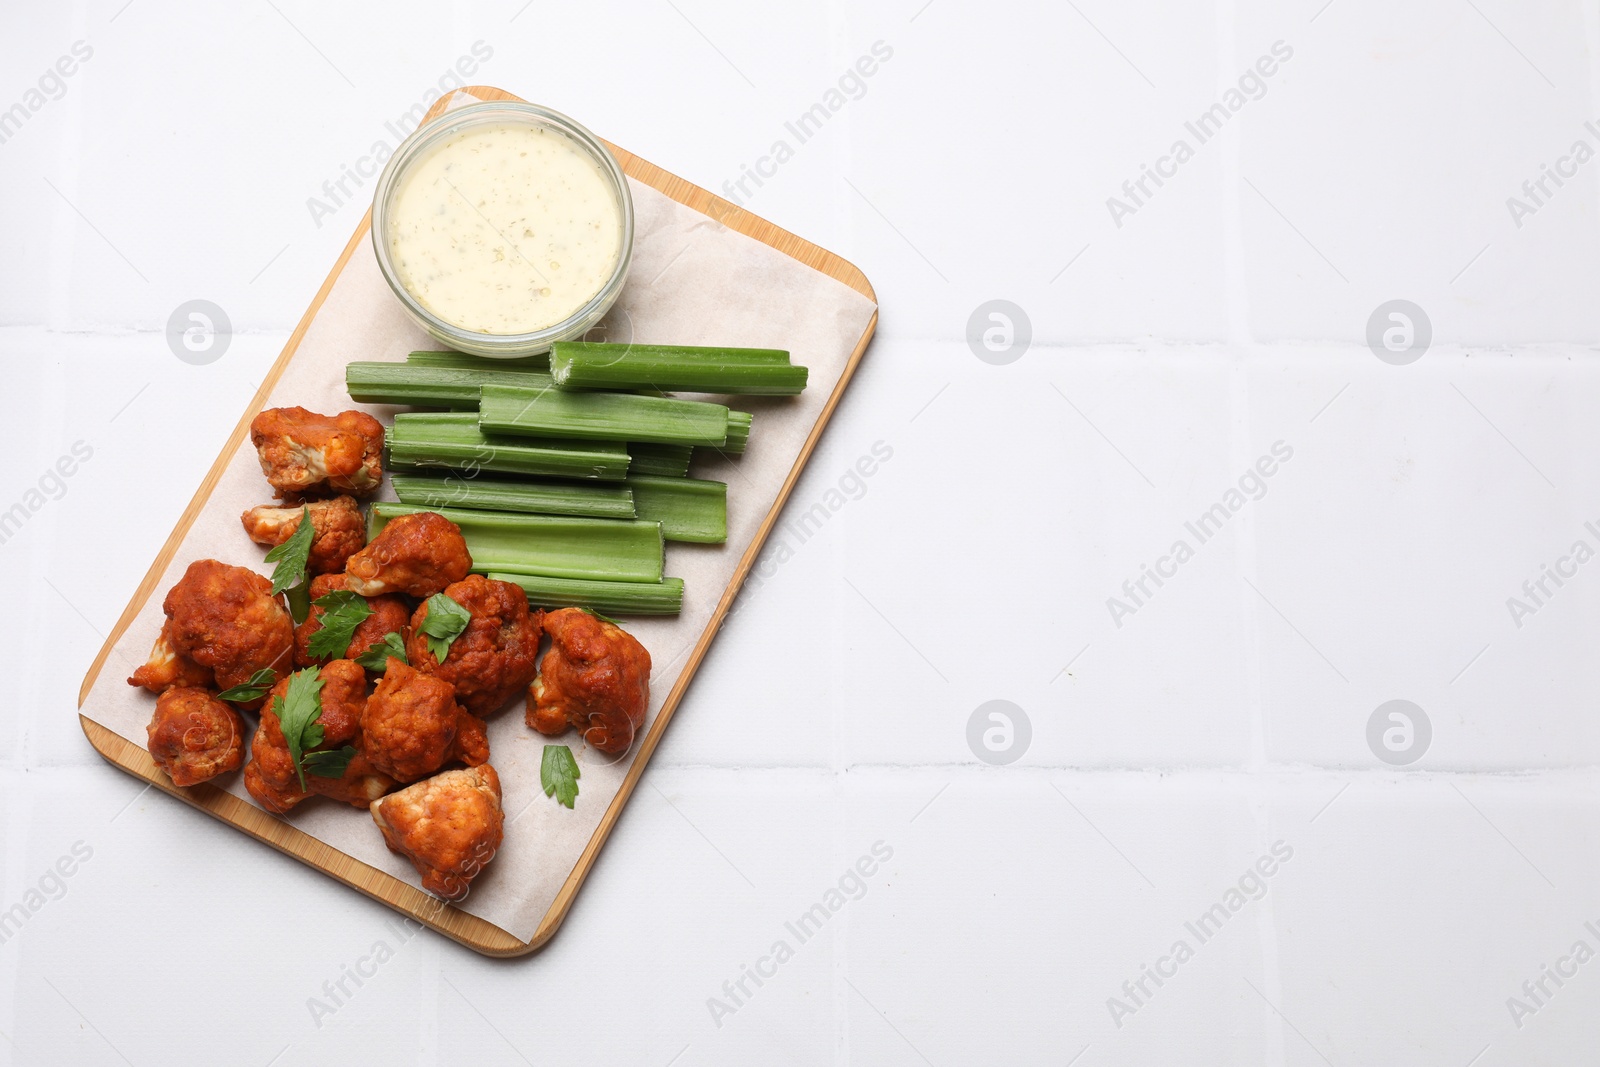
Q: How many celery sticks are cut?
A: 11